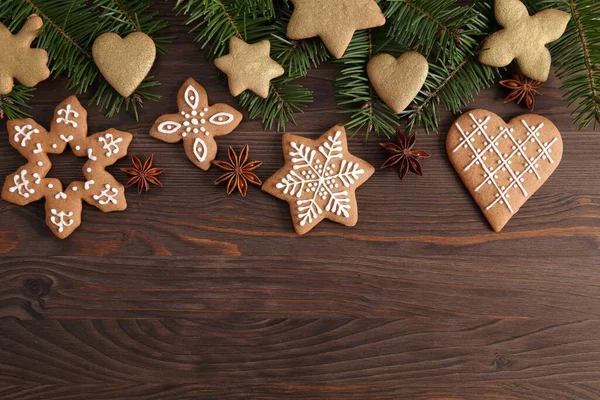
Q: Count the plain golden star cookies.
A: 2